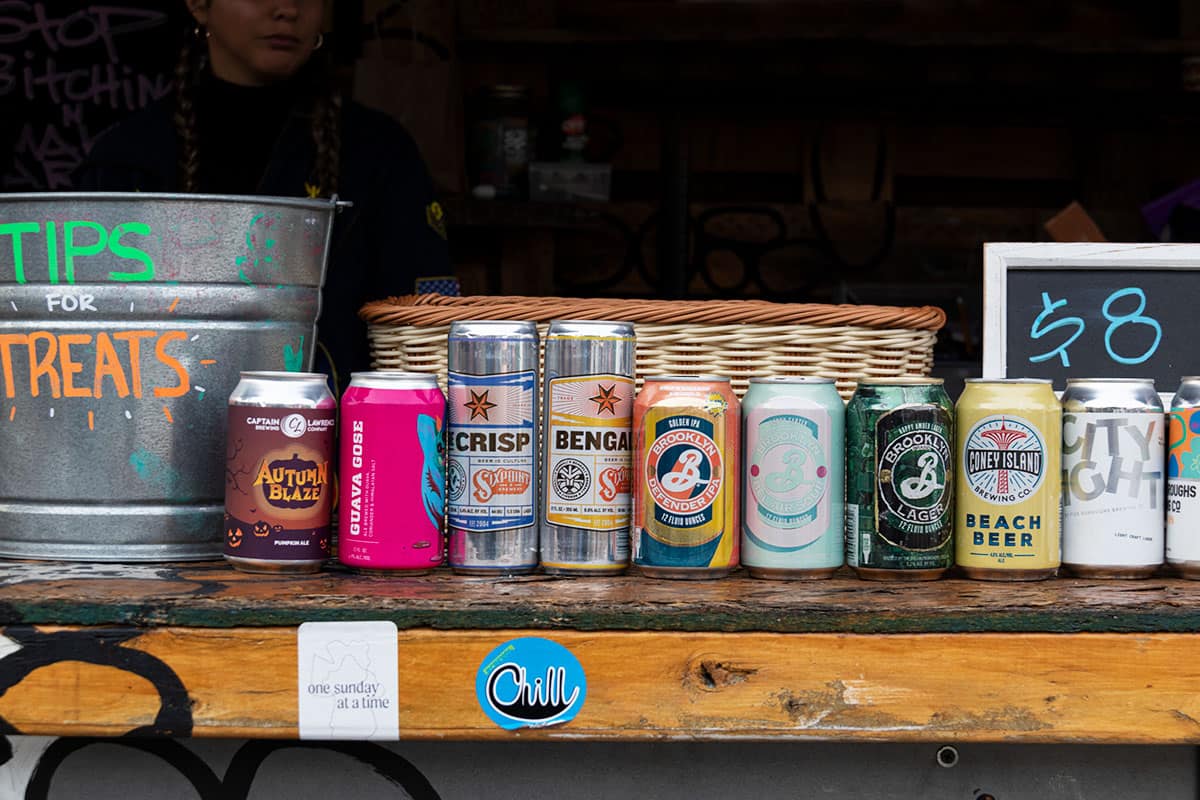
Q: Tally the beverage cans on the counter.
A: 10